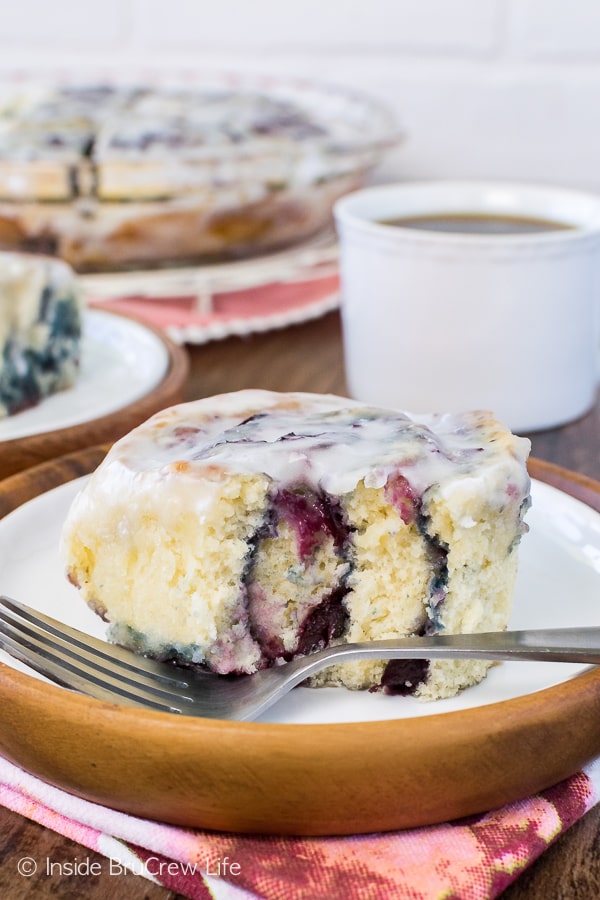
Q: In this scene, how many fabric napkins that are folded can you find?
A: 1